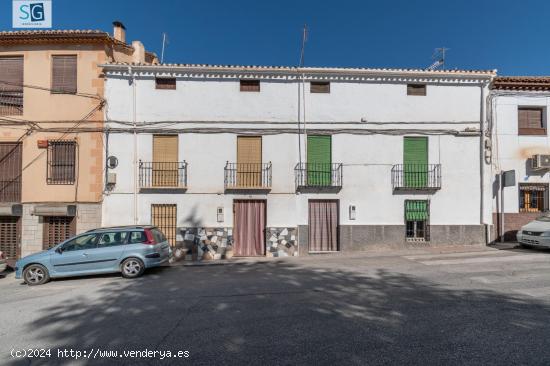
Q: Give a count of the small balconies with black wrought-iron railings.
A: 4